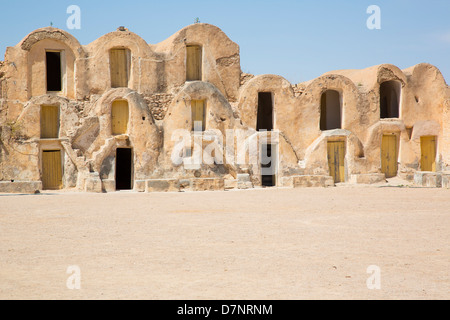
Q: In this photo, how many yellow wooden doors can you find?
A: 9